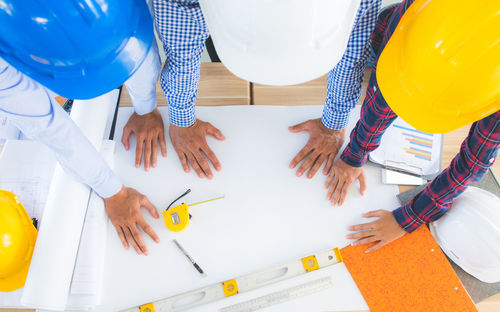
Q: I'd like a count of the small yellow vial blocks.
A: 3